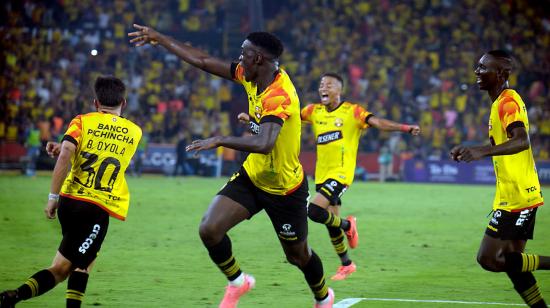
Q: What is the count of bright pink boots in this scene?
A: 4